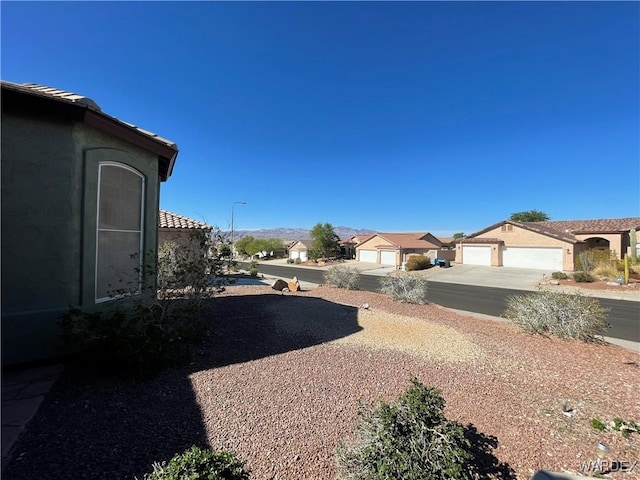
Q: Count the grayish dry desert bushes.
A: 3